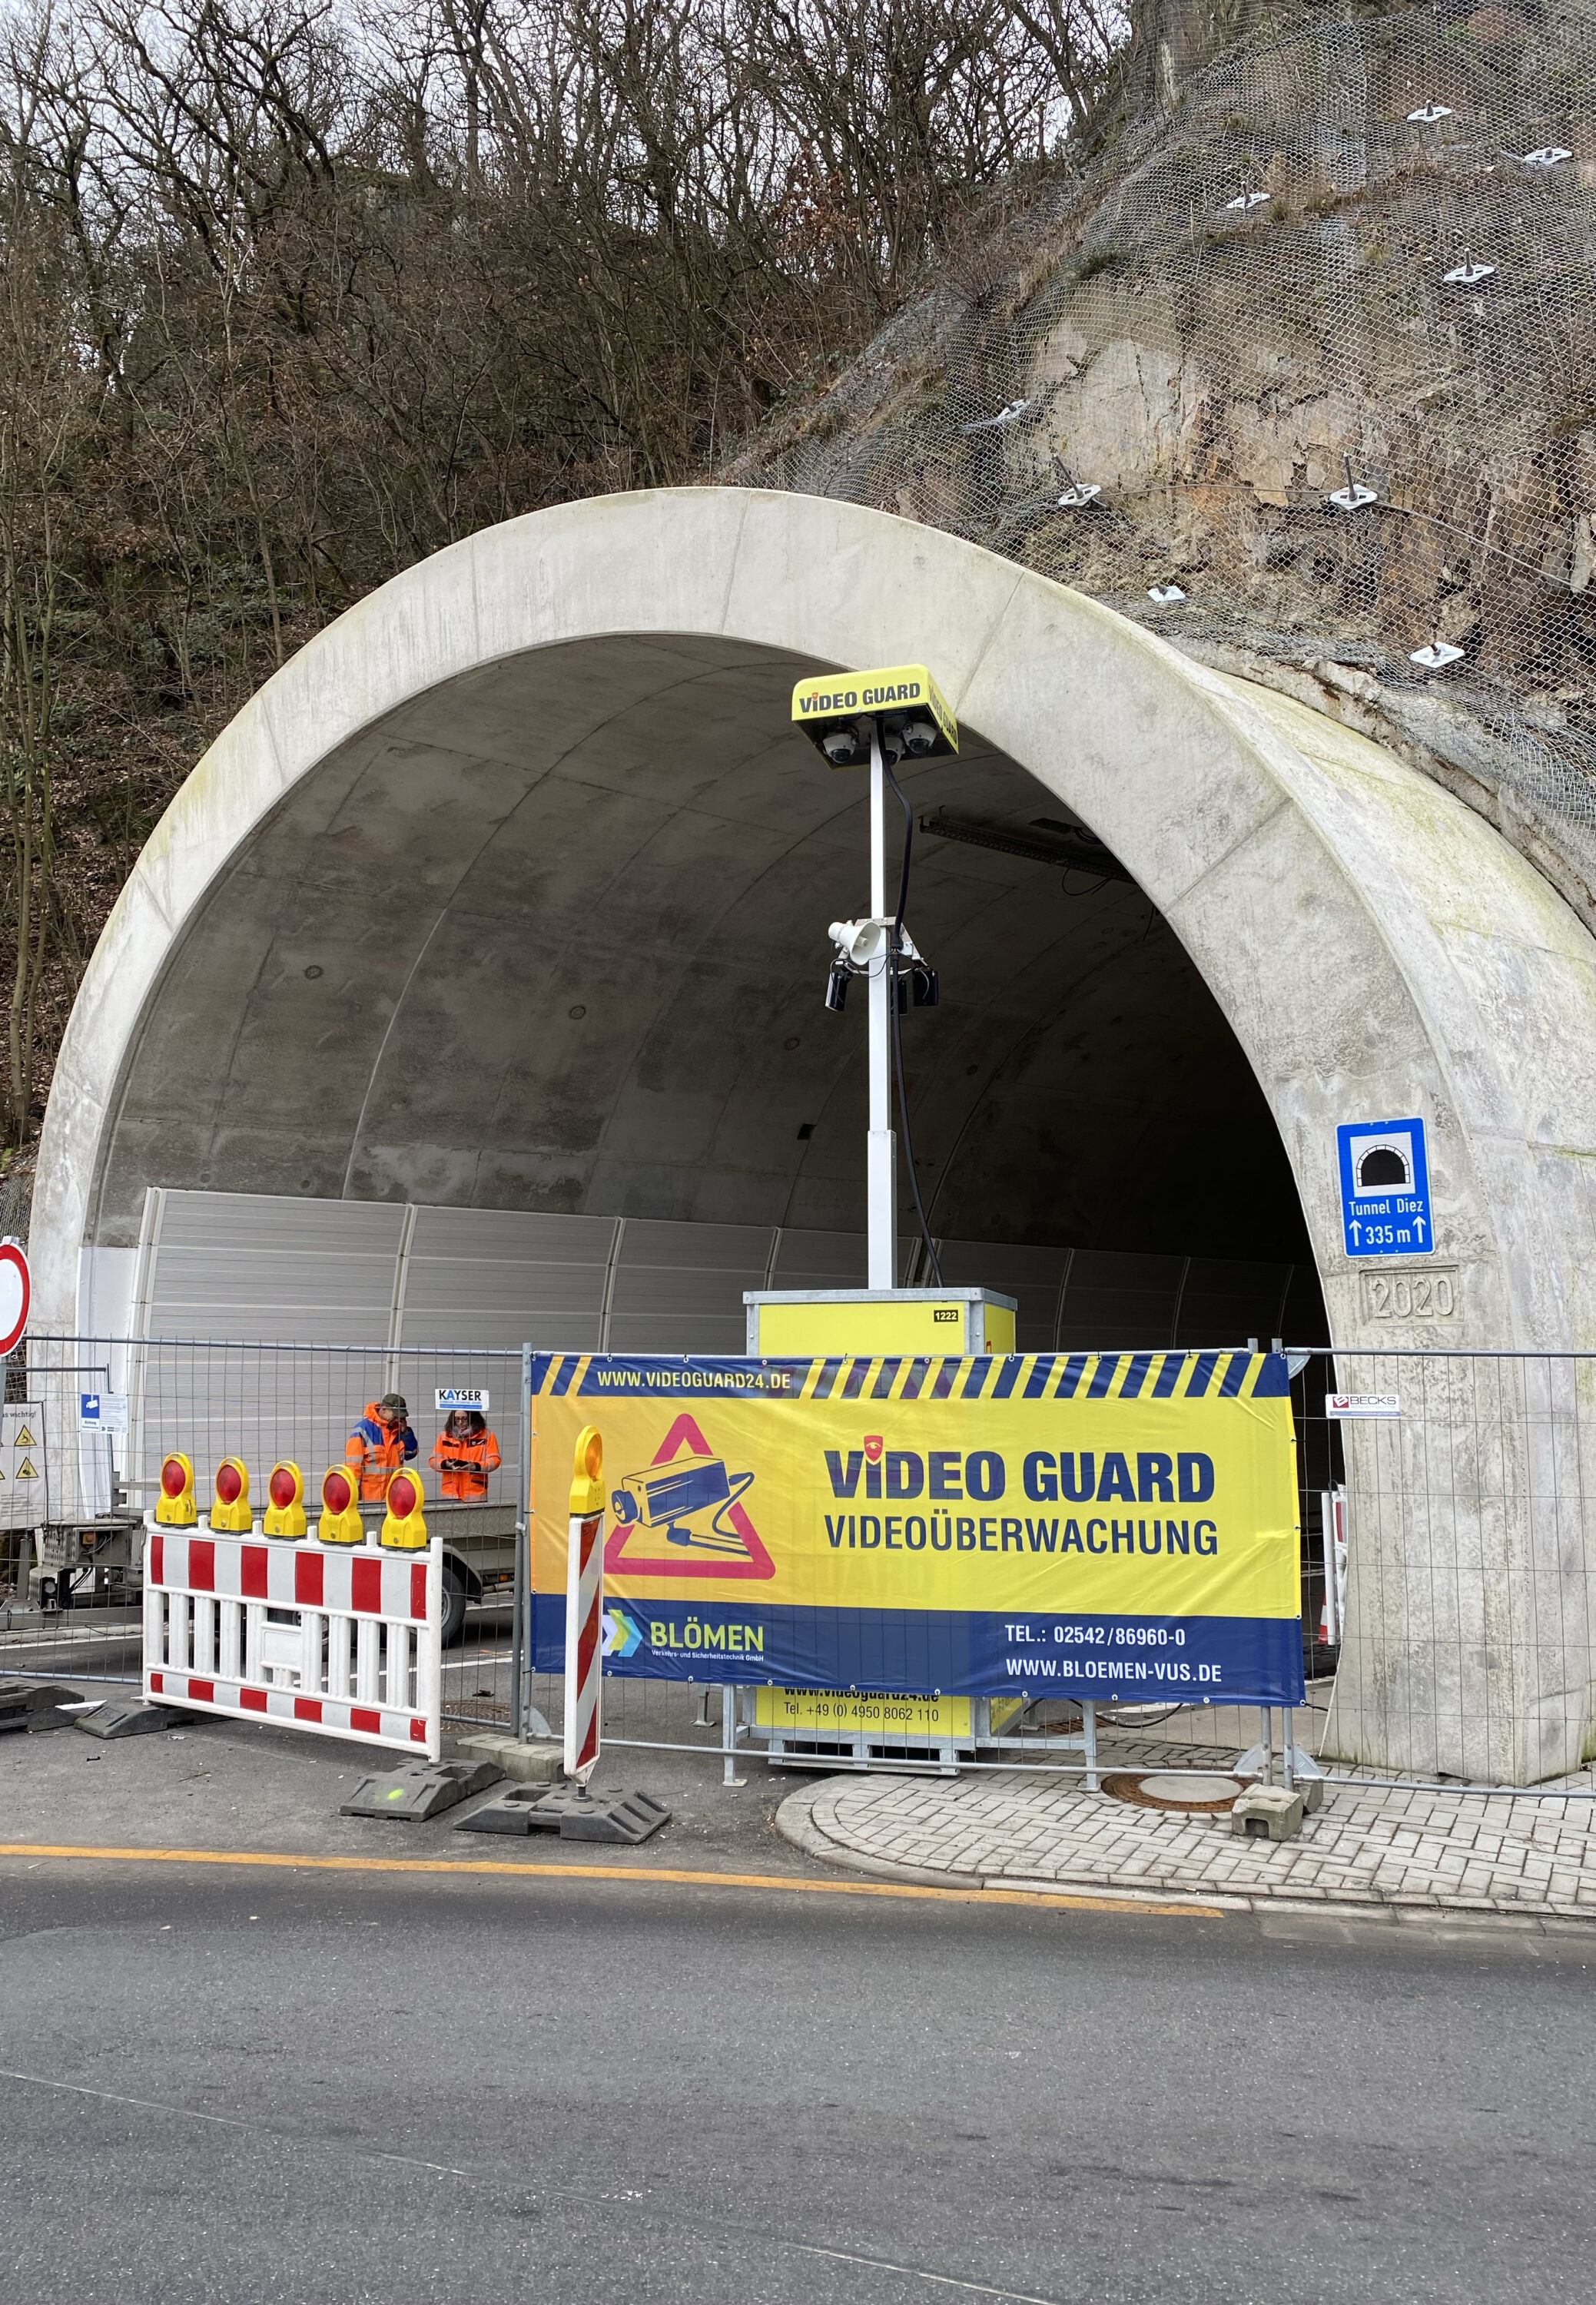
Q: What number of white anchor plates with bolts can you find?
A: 9